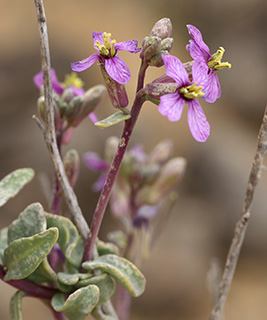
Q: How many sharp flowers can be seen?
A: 3